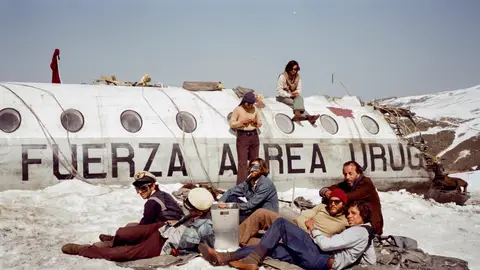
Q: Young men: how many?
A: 8